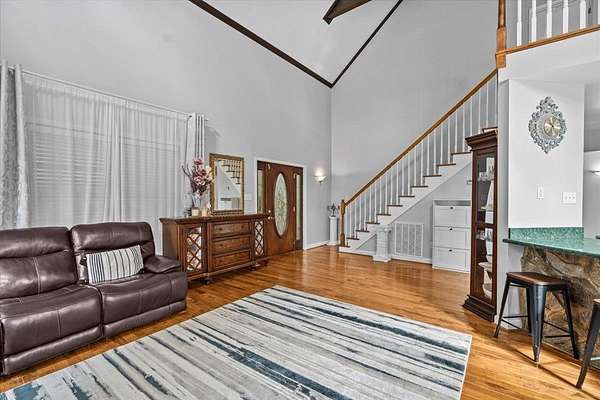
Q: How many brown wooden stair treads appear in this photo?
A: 12